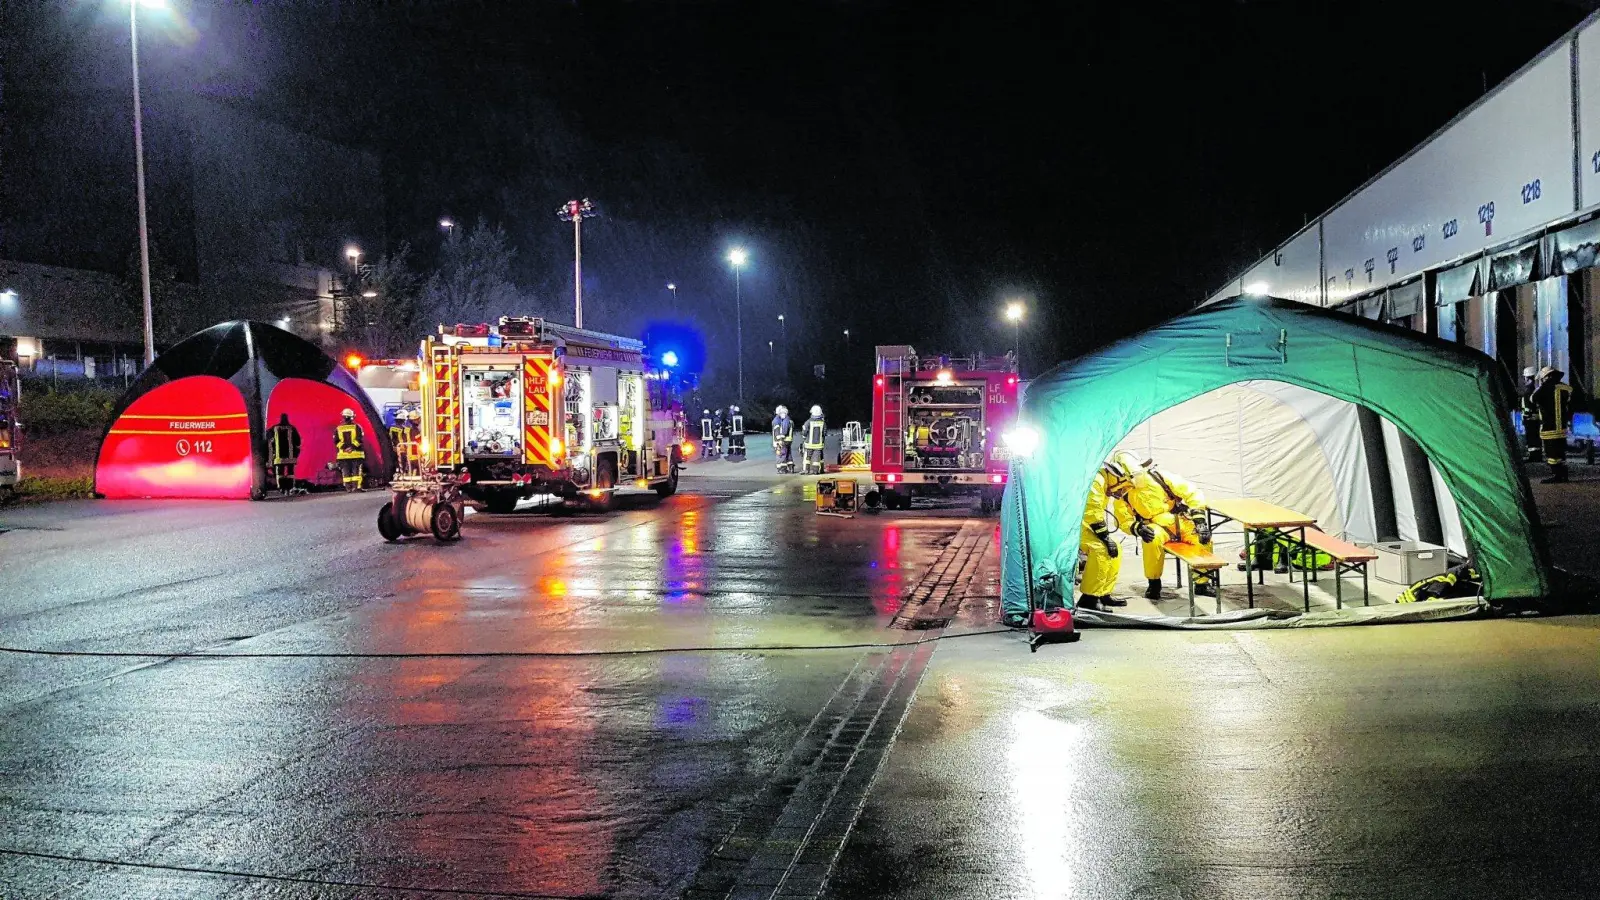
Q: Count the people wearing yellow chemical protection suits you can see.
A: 2